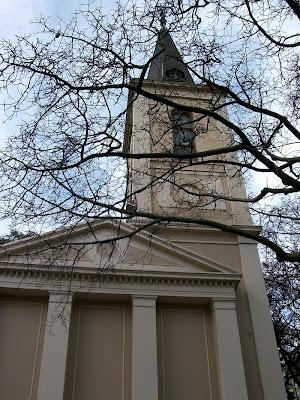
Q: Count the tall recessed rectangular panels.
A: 3